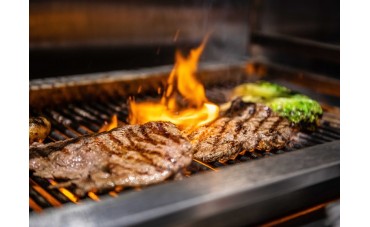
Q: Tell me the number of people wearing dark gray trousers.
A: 0